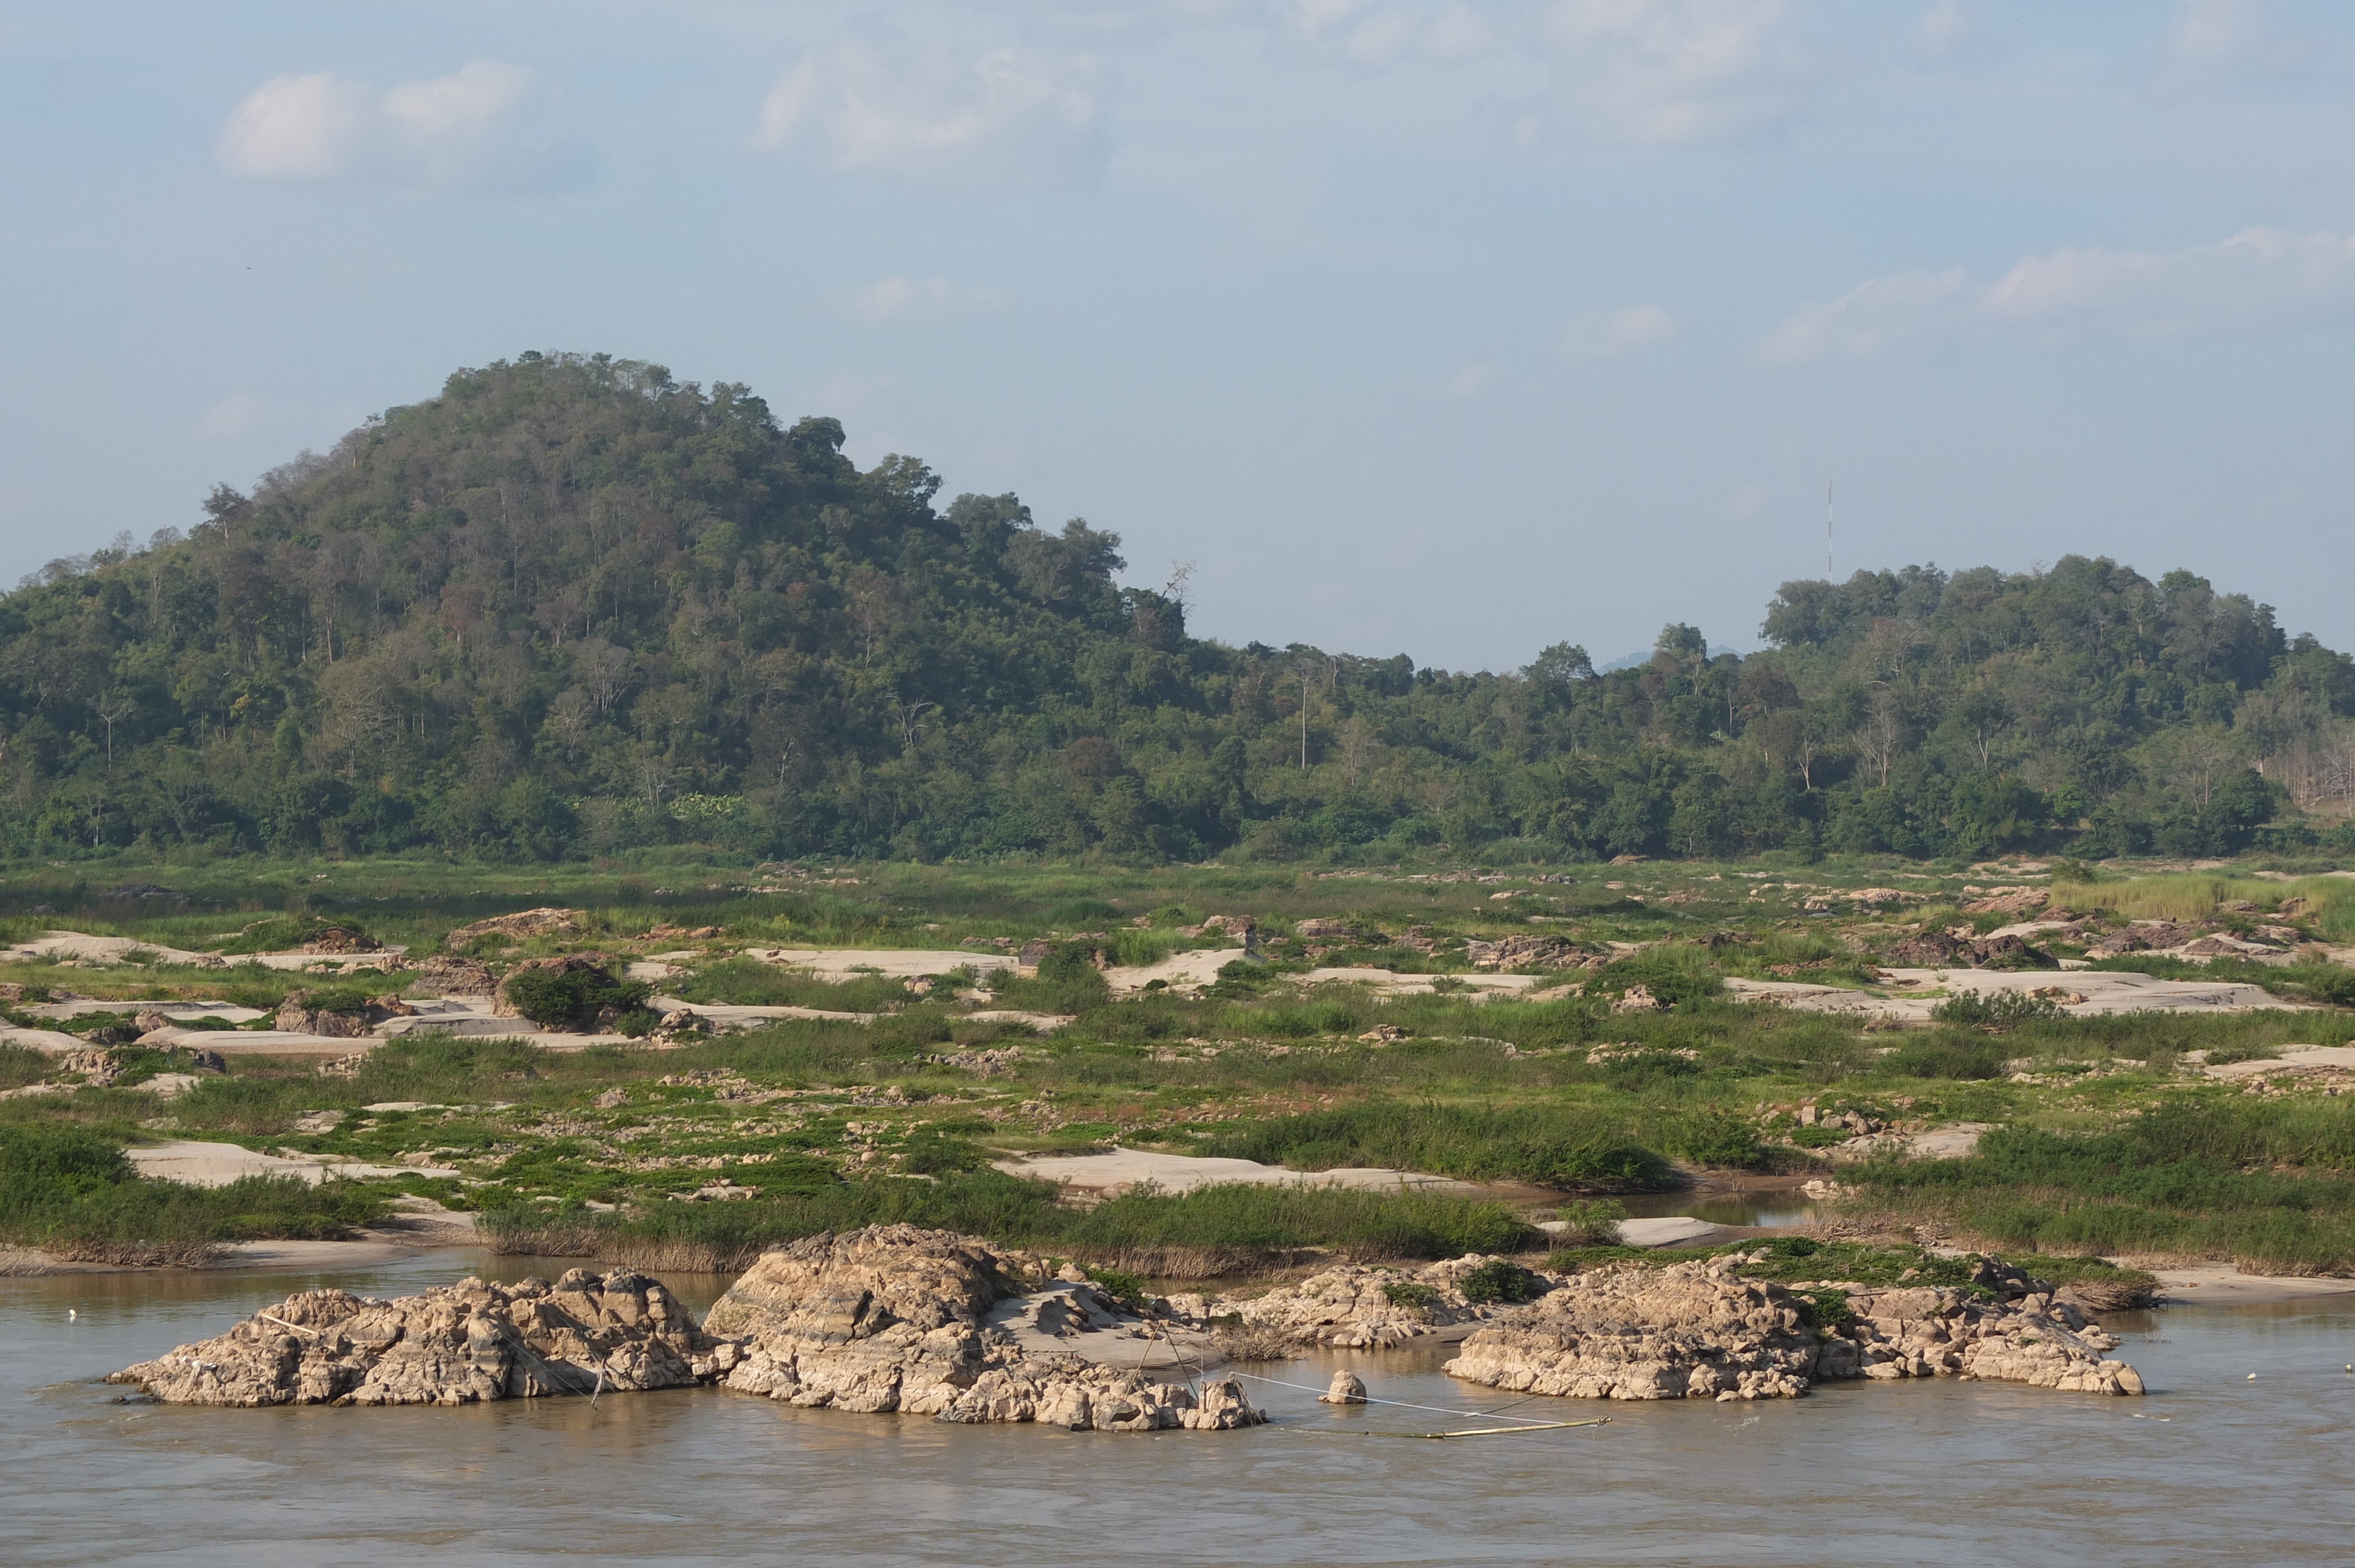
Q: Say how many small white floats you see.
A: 3